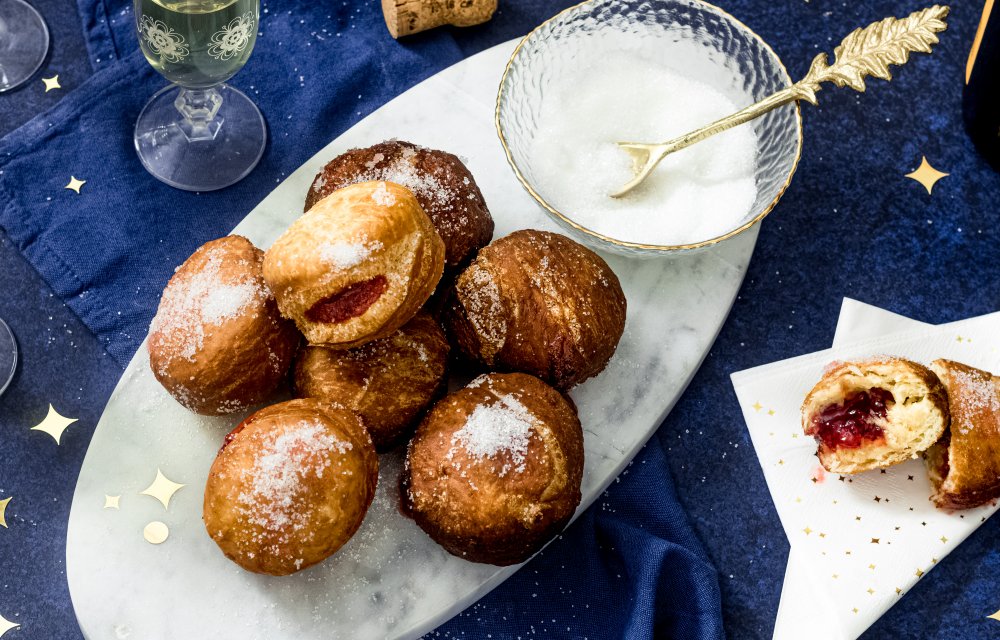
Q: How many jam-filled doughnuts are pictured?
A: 8